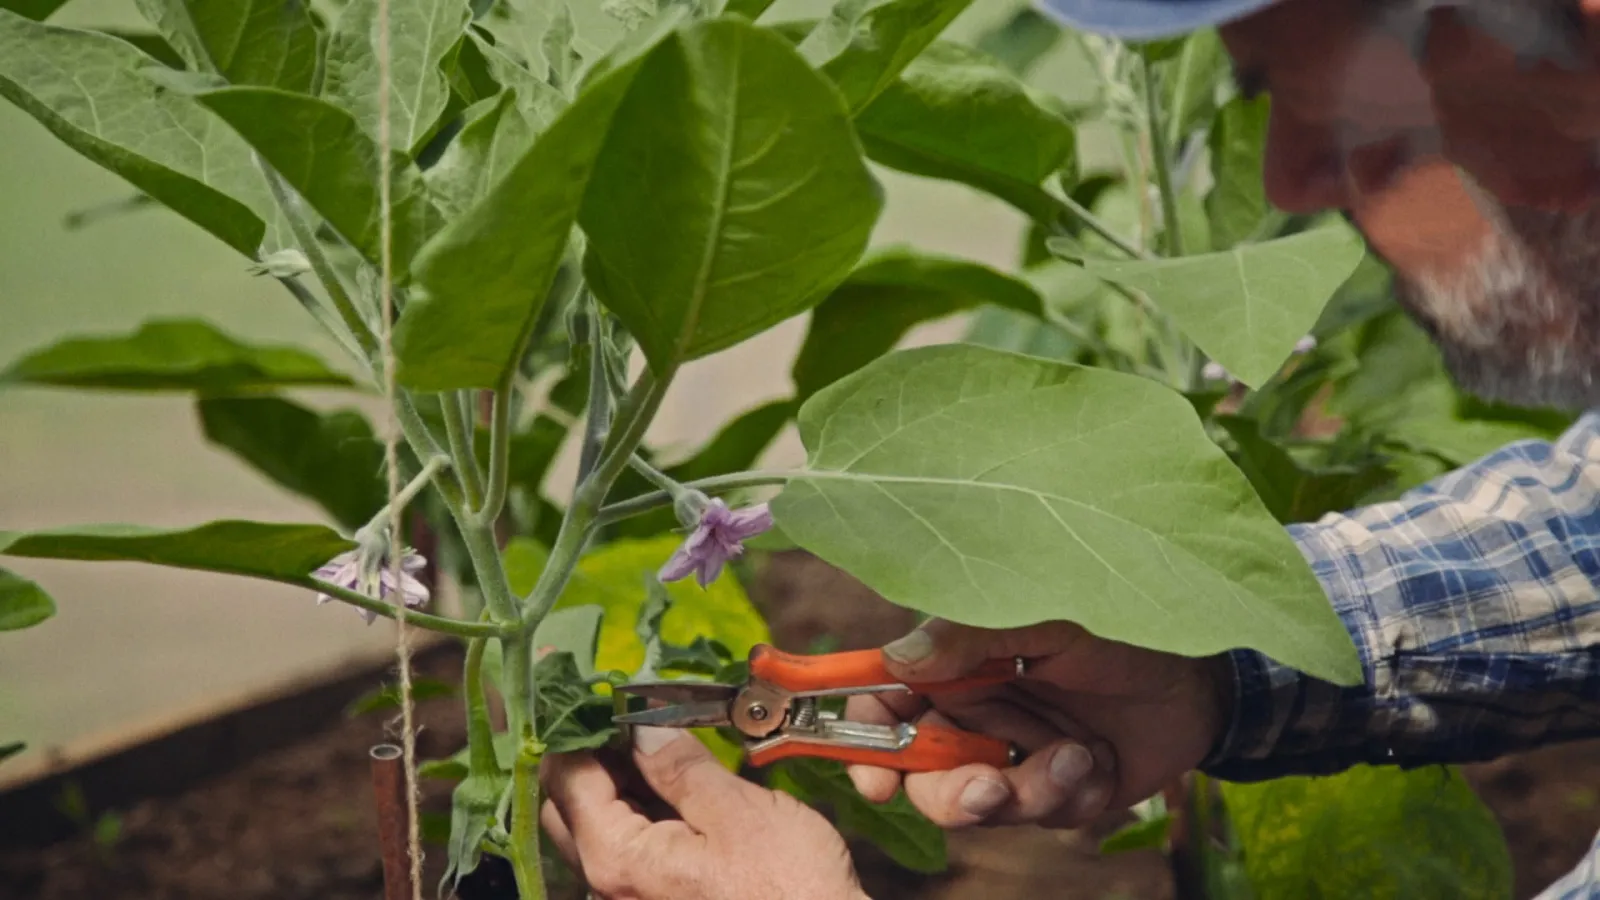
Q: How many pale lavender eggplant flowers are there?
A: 2